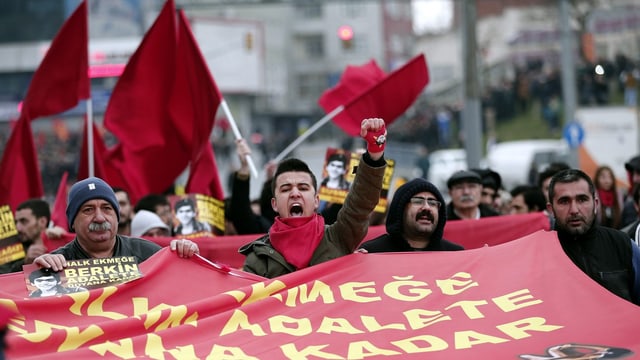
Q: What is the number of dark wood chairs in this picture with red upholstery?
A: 0